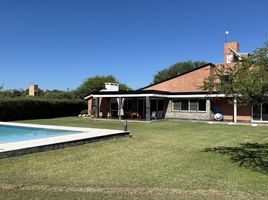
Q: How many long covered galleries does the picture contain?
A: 1